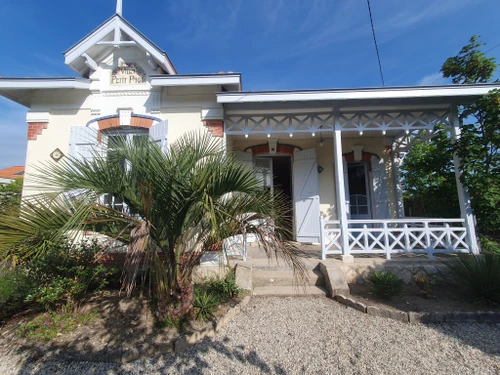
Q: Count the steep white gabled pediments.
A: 1